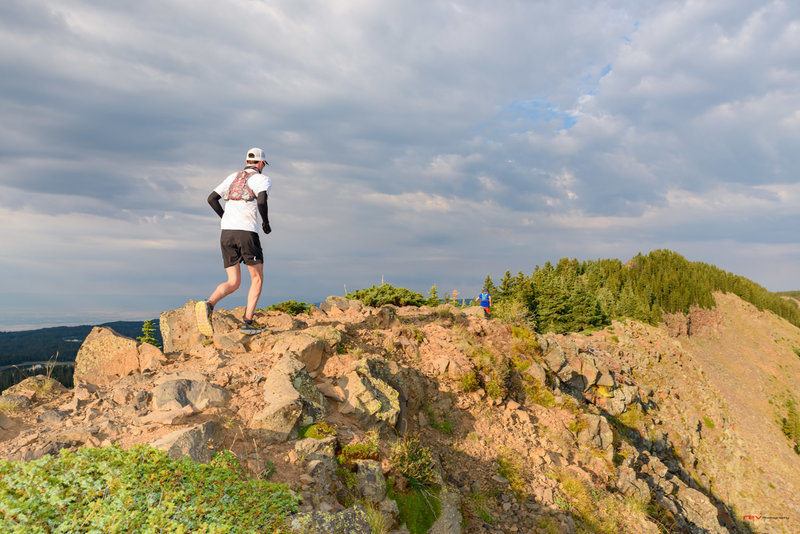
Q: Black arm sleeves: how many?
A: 2